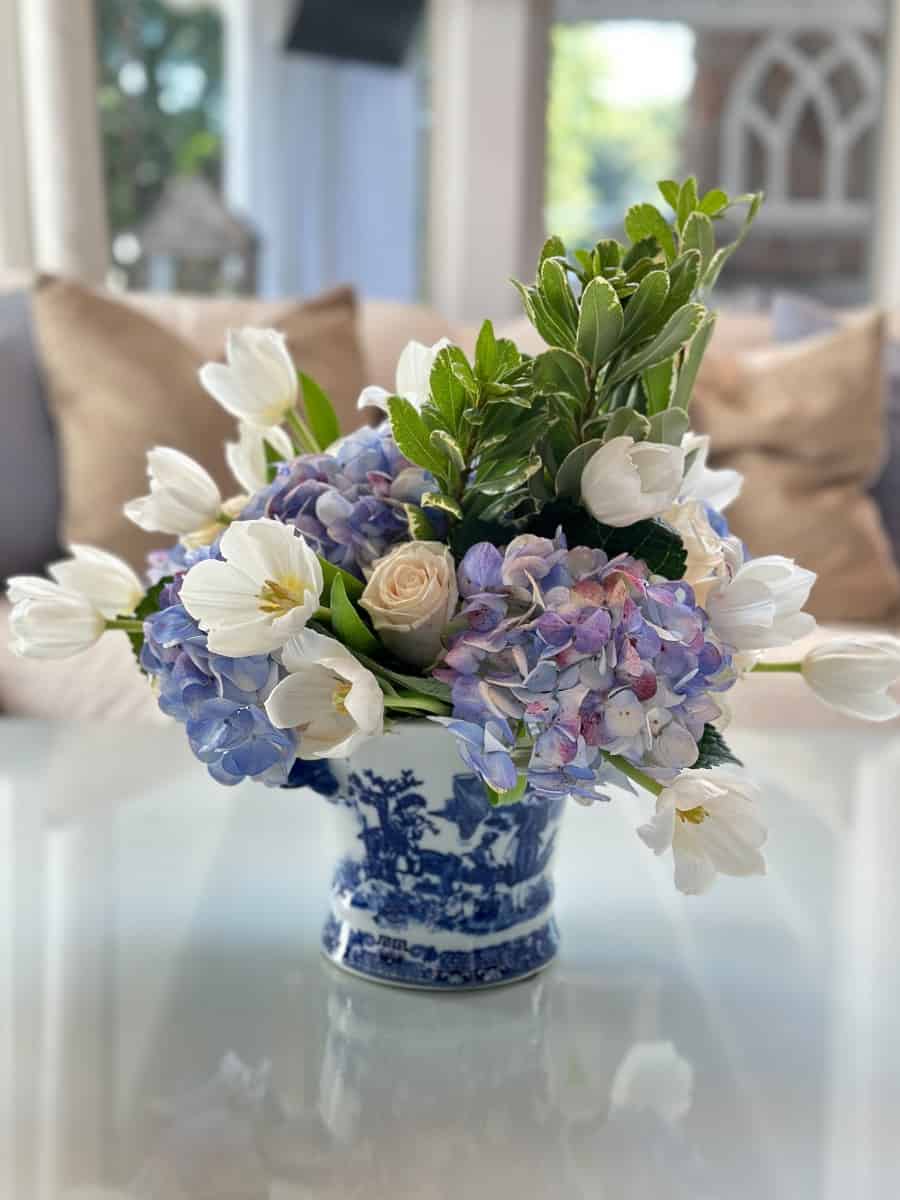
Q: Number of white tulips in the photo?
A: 13